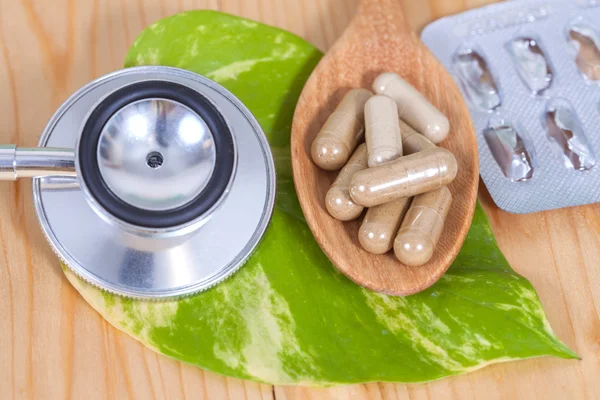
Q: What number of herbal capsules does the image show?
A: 8